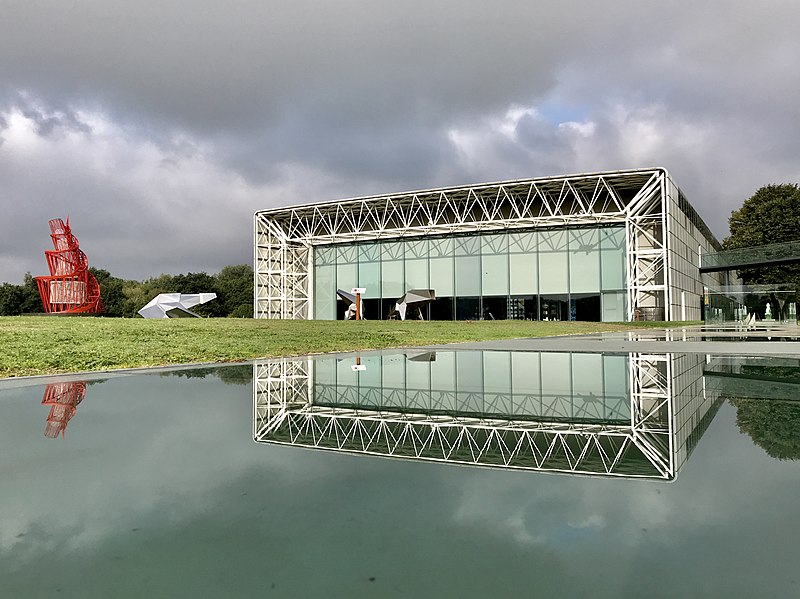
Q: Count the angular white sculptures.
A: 3